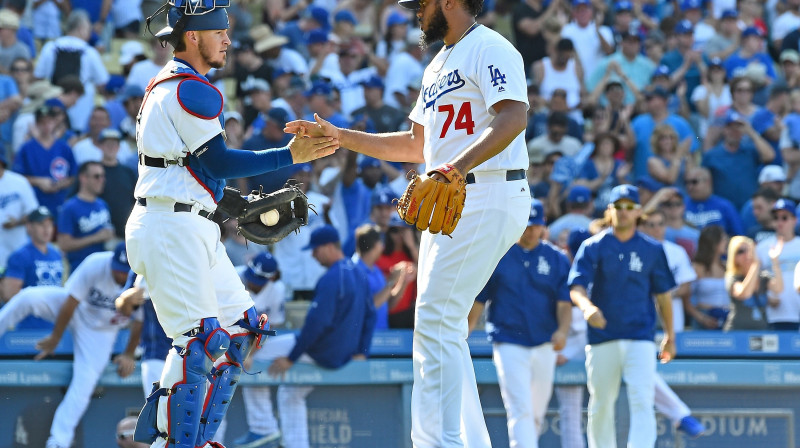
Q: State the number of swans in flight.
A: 0